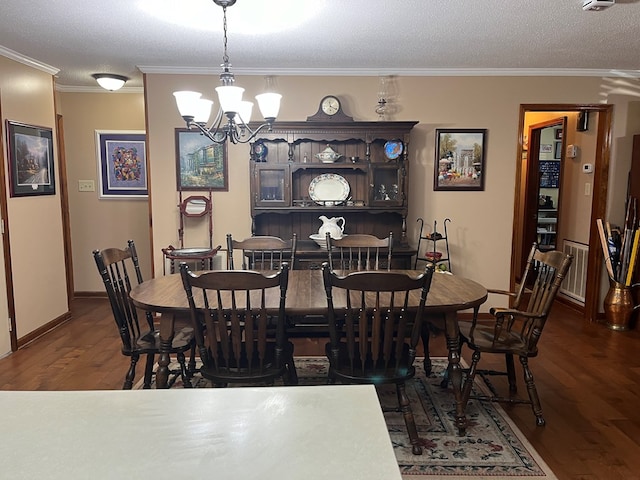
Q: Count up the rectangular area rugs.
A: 1